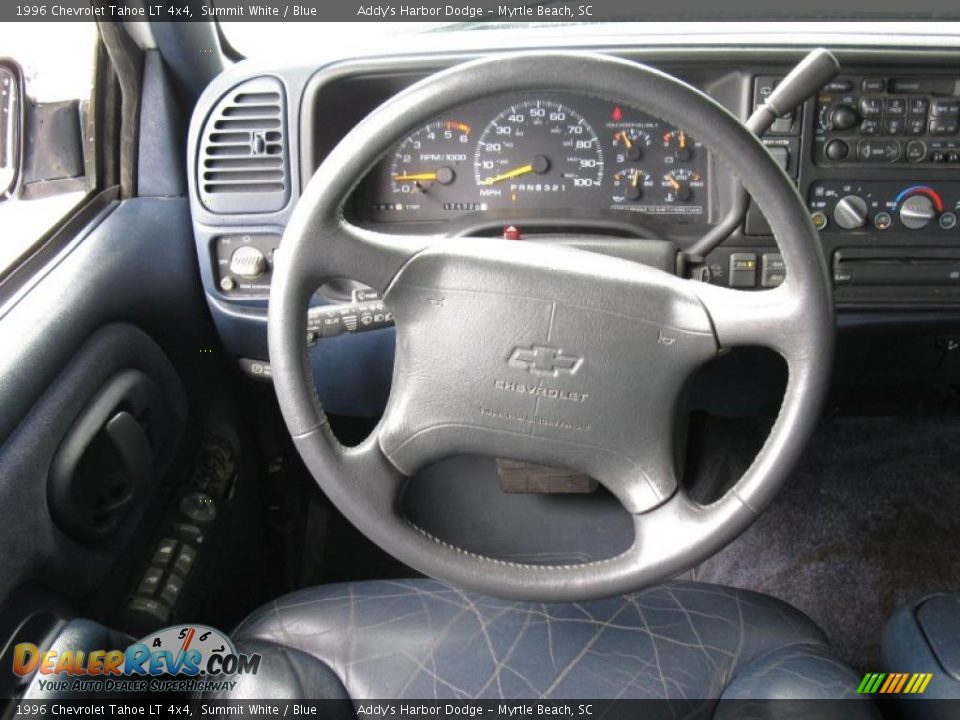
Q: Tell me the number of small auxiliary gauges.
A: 4